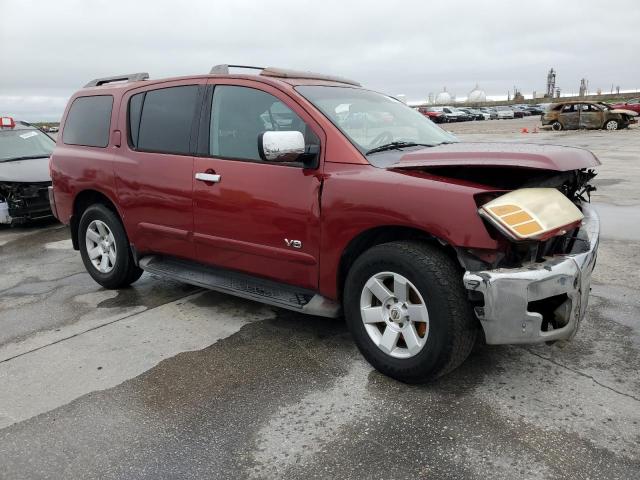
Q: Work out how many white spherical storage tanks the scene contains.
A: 2